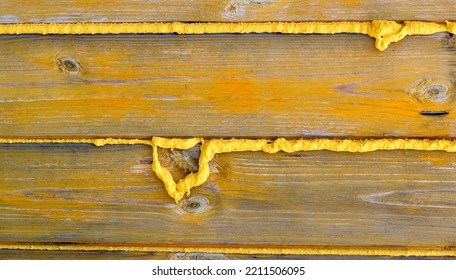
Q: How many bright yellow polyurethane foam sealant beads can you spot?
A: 3